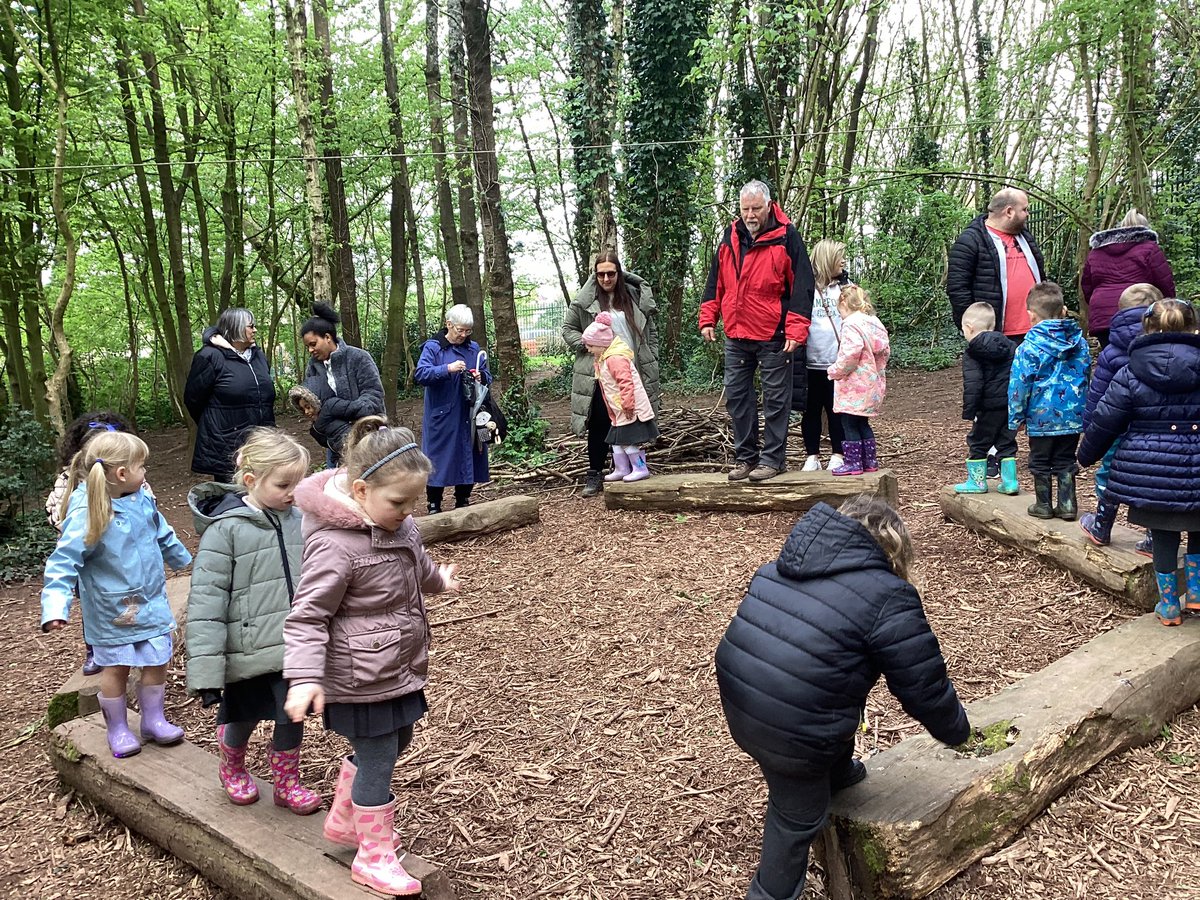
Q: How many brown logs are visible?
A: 6